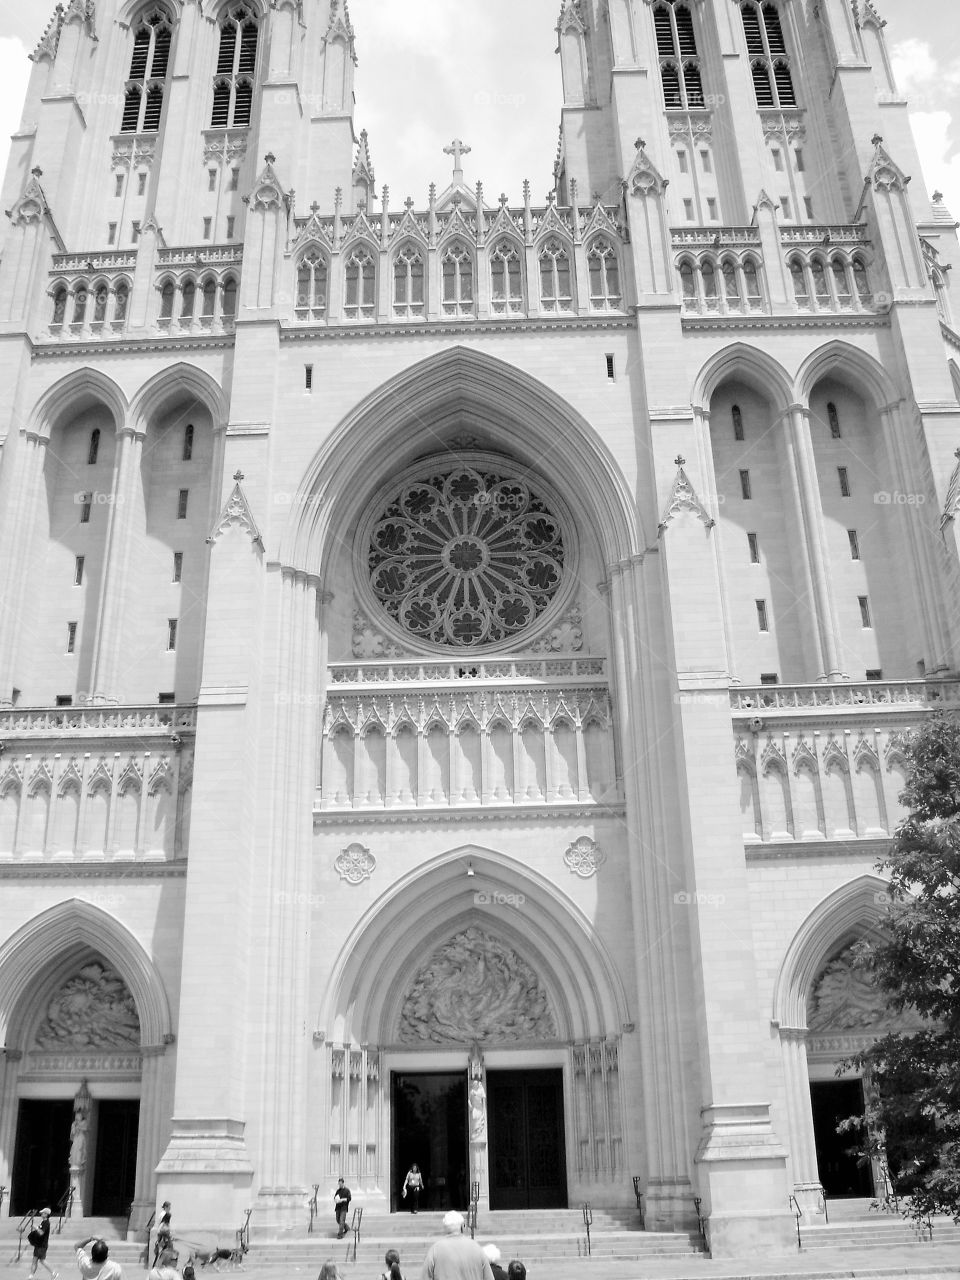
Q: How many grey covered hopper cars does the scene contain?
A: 0